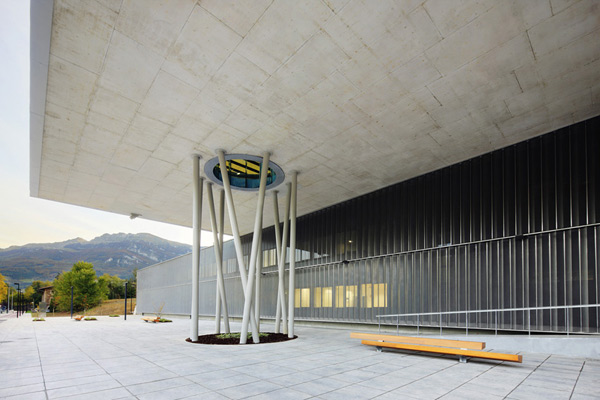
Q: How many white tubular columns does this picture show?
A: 10